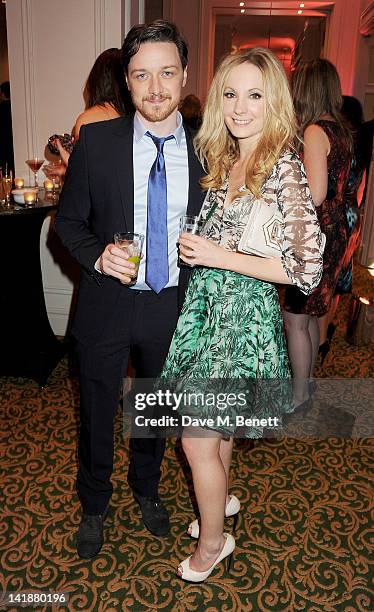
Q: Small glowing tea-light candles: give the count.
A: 3